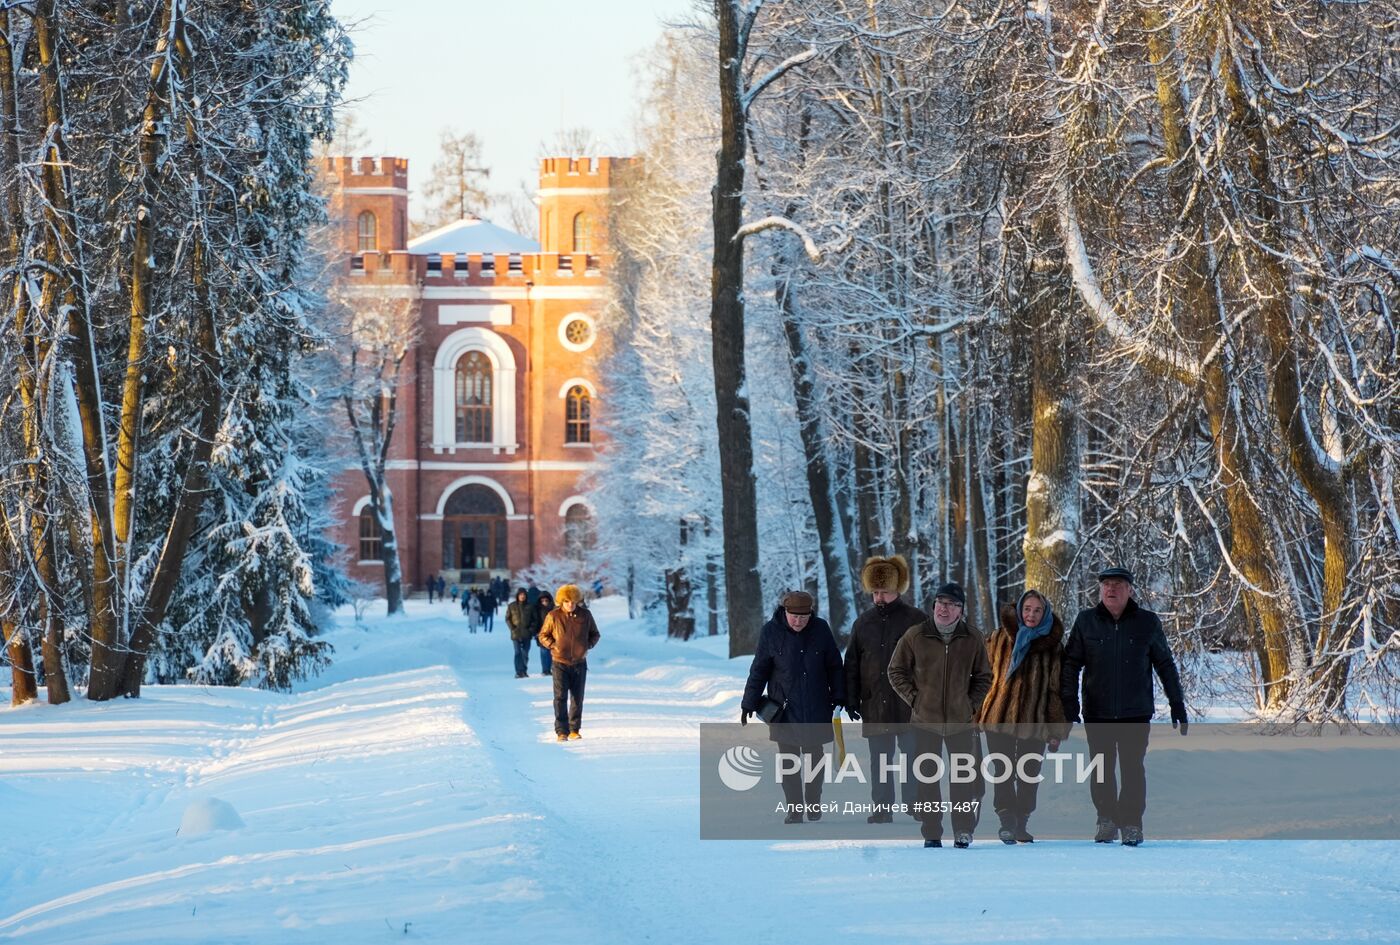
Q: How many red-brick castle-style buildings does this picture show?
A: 1